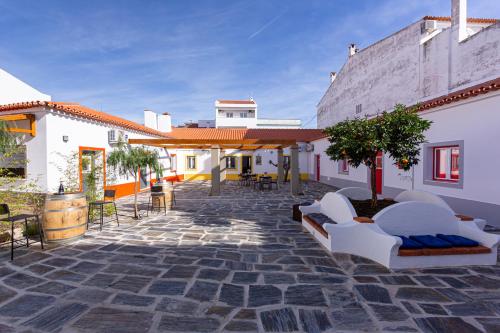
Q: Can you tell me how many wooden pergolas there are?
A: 1